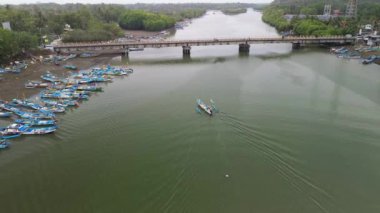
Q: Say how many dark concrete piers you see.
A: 4